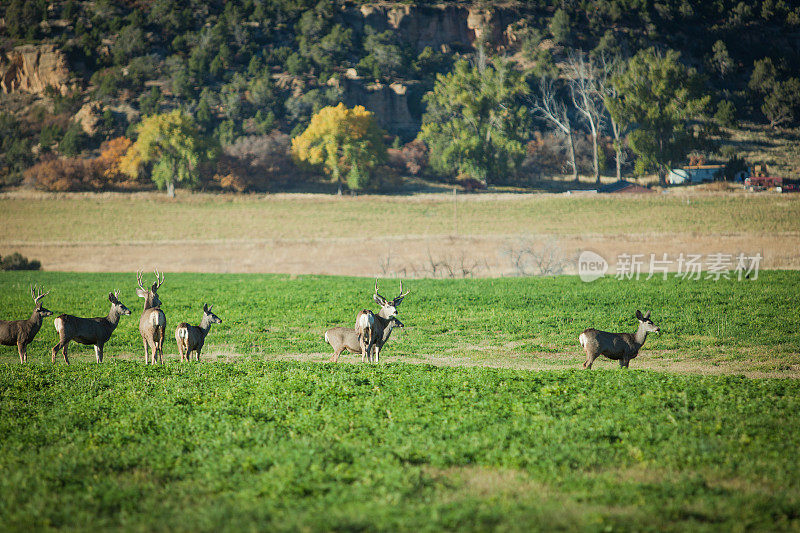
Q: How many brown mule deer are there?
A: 7